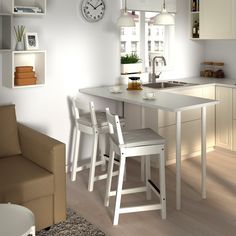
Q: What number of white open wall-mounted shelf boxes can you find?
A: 3